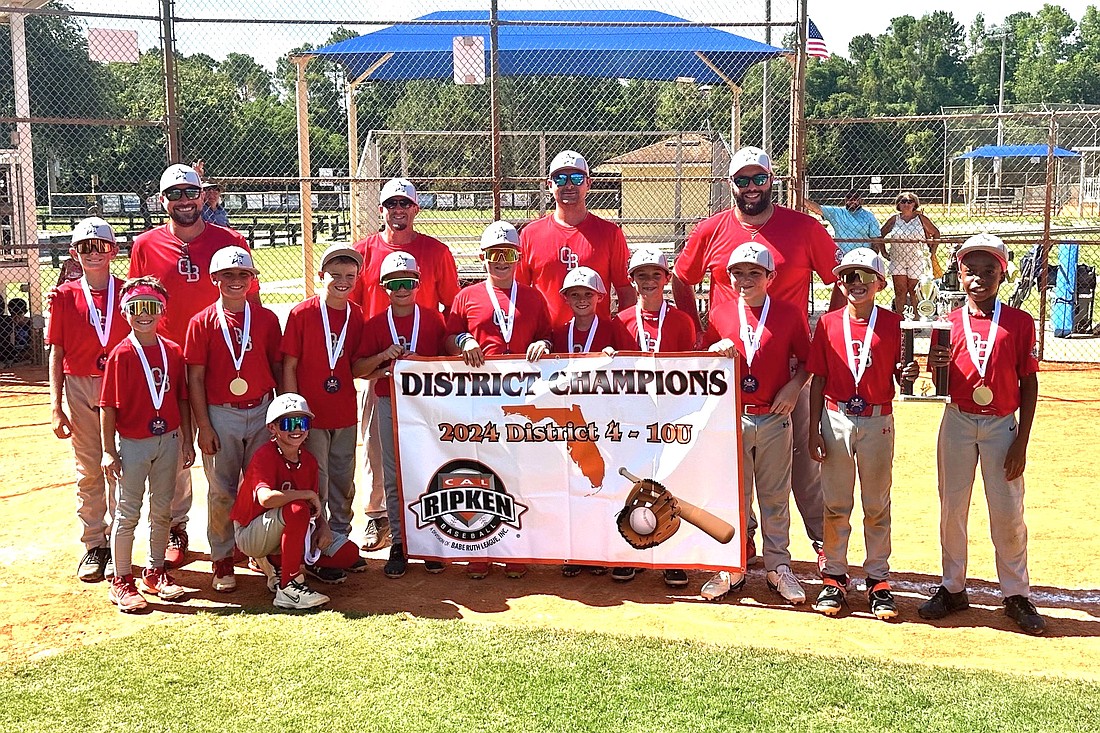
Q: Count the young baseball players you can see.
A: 12